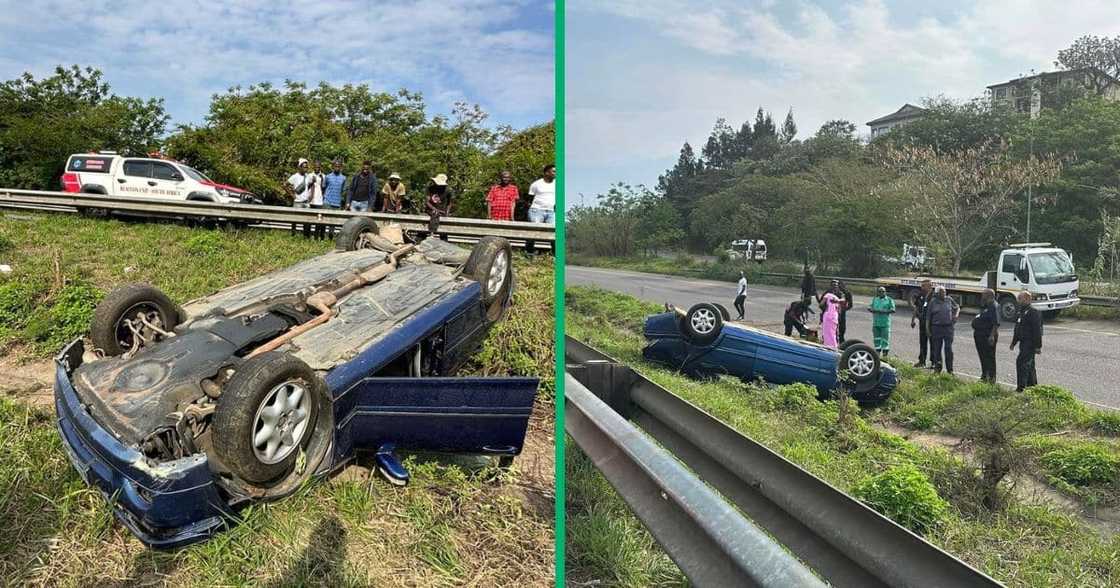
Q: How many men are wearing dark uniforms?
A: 4